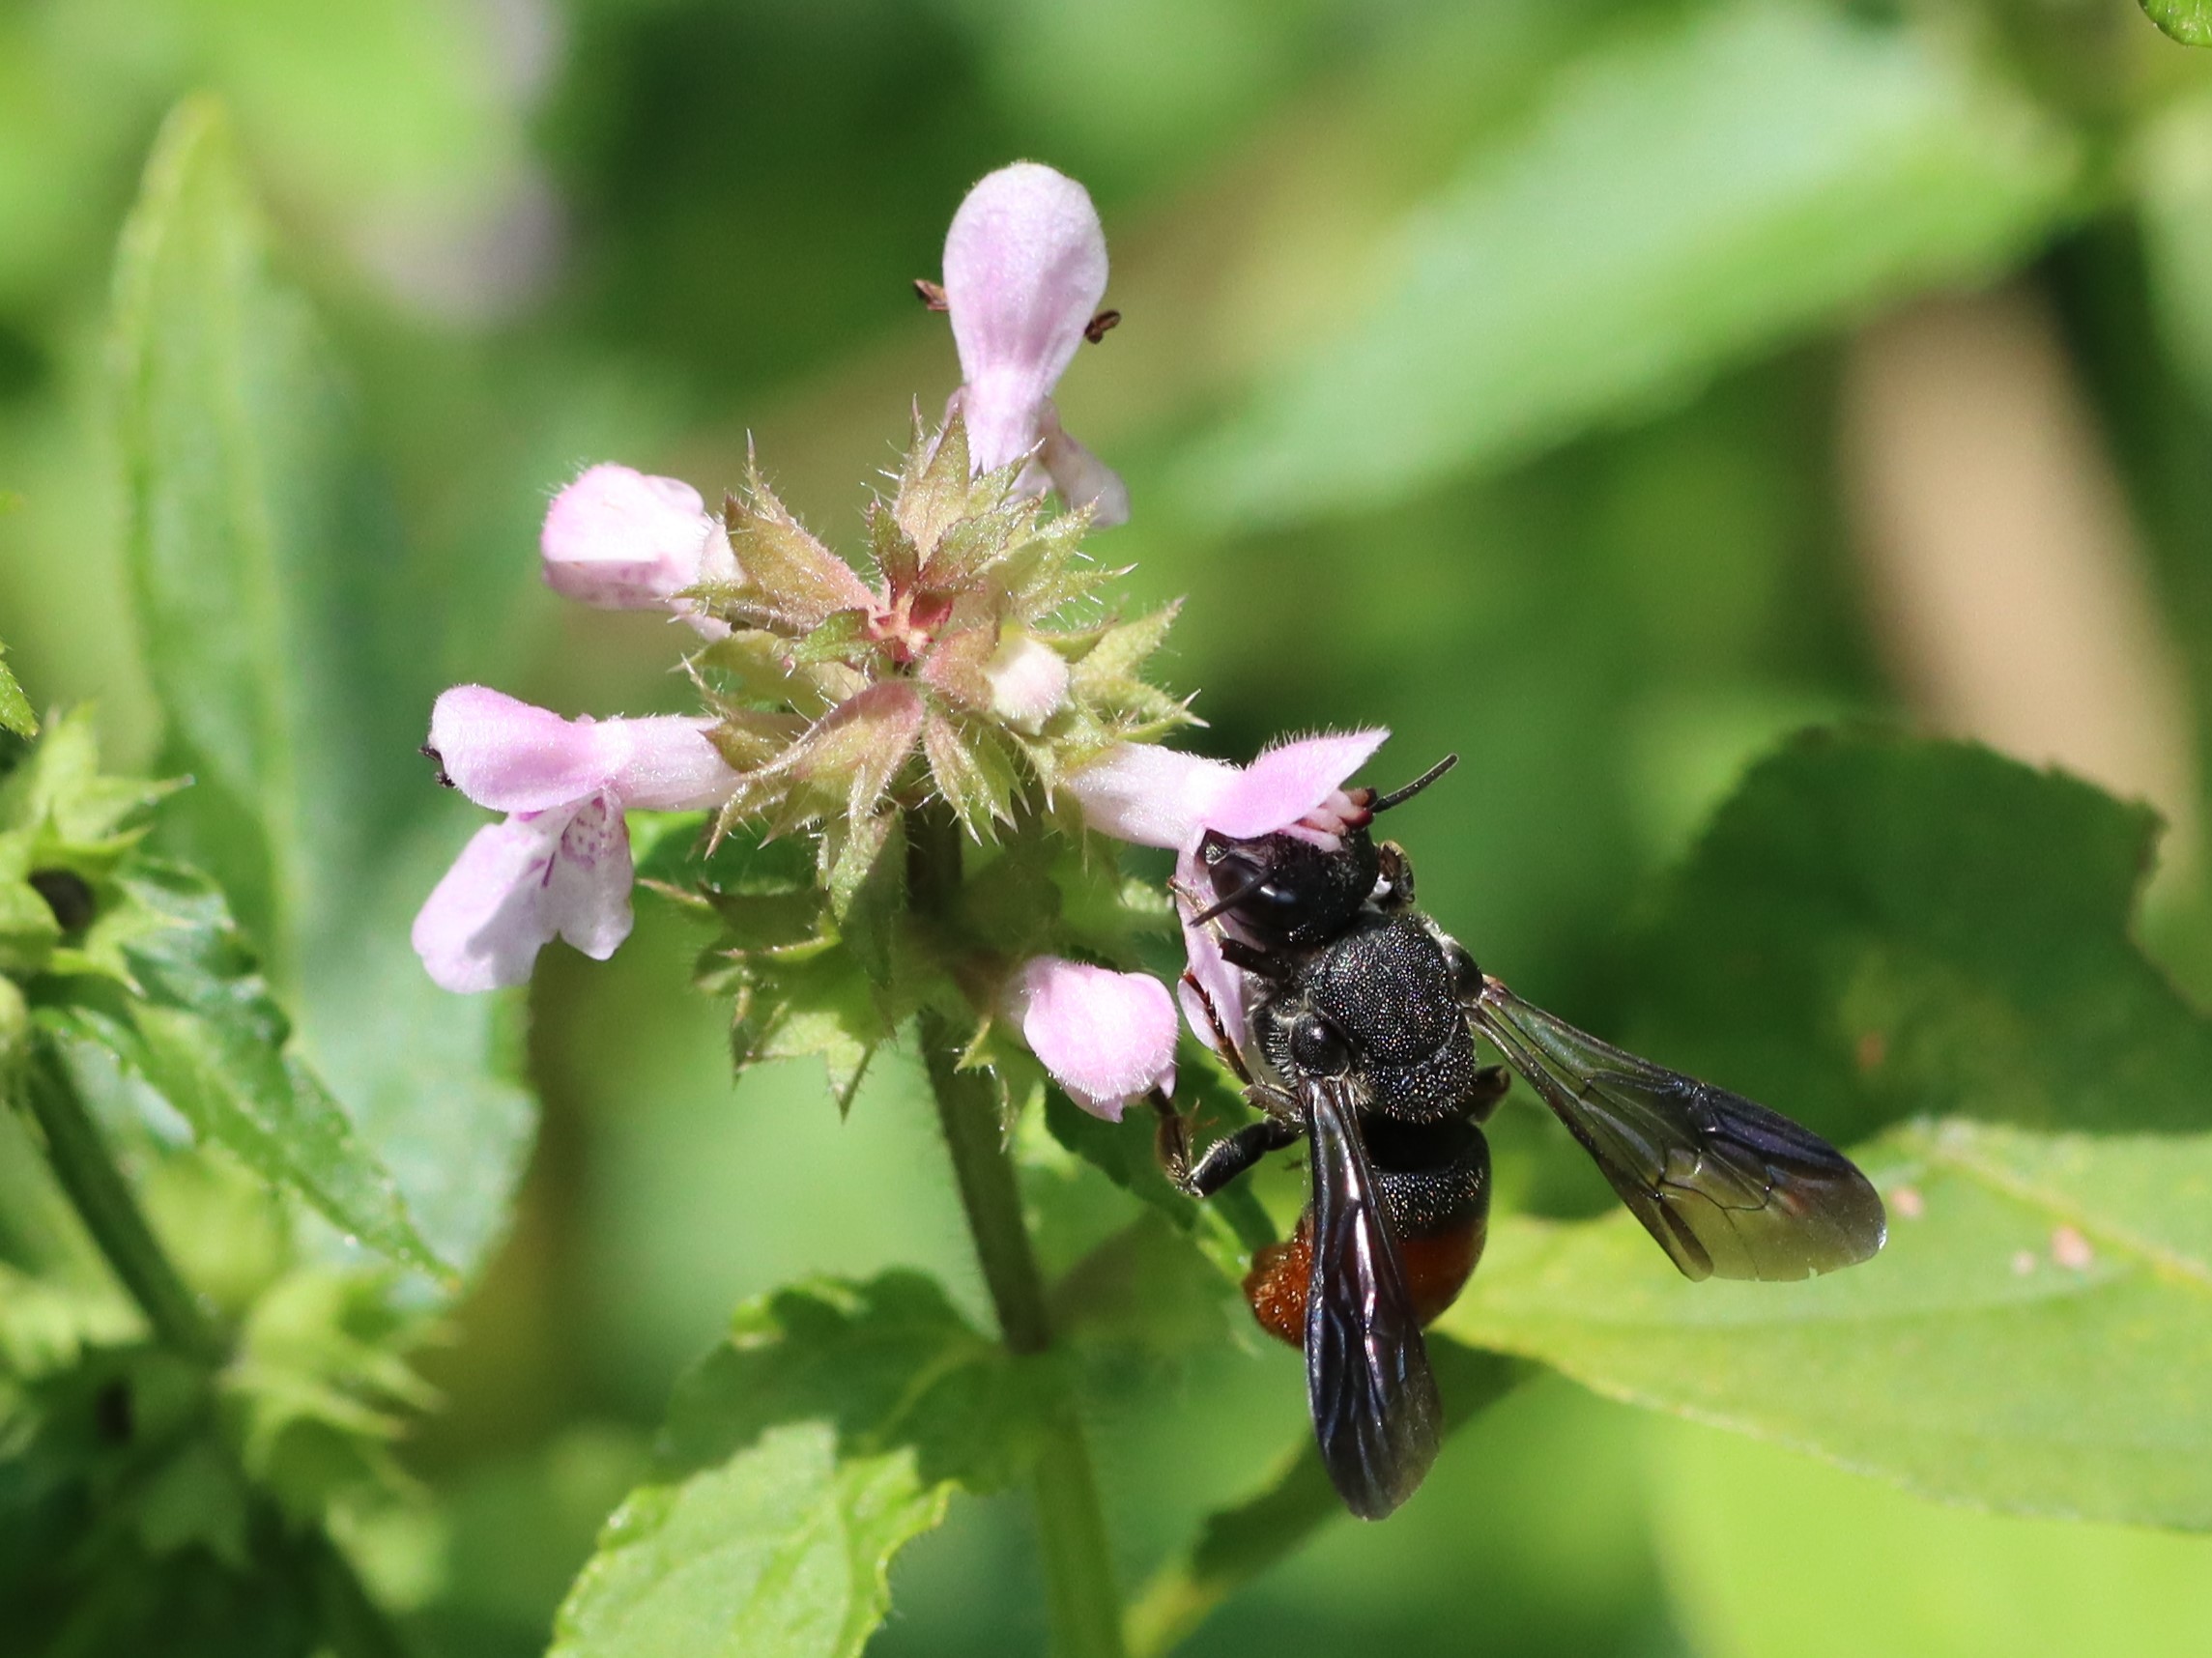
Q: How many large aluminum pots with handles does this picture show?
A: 0